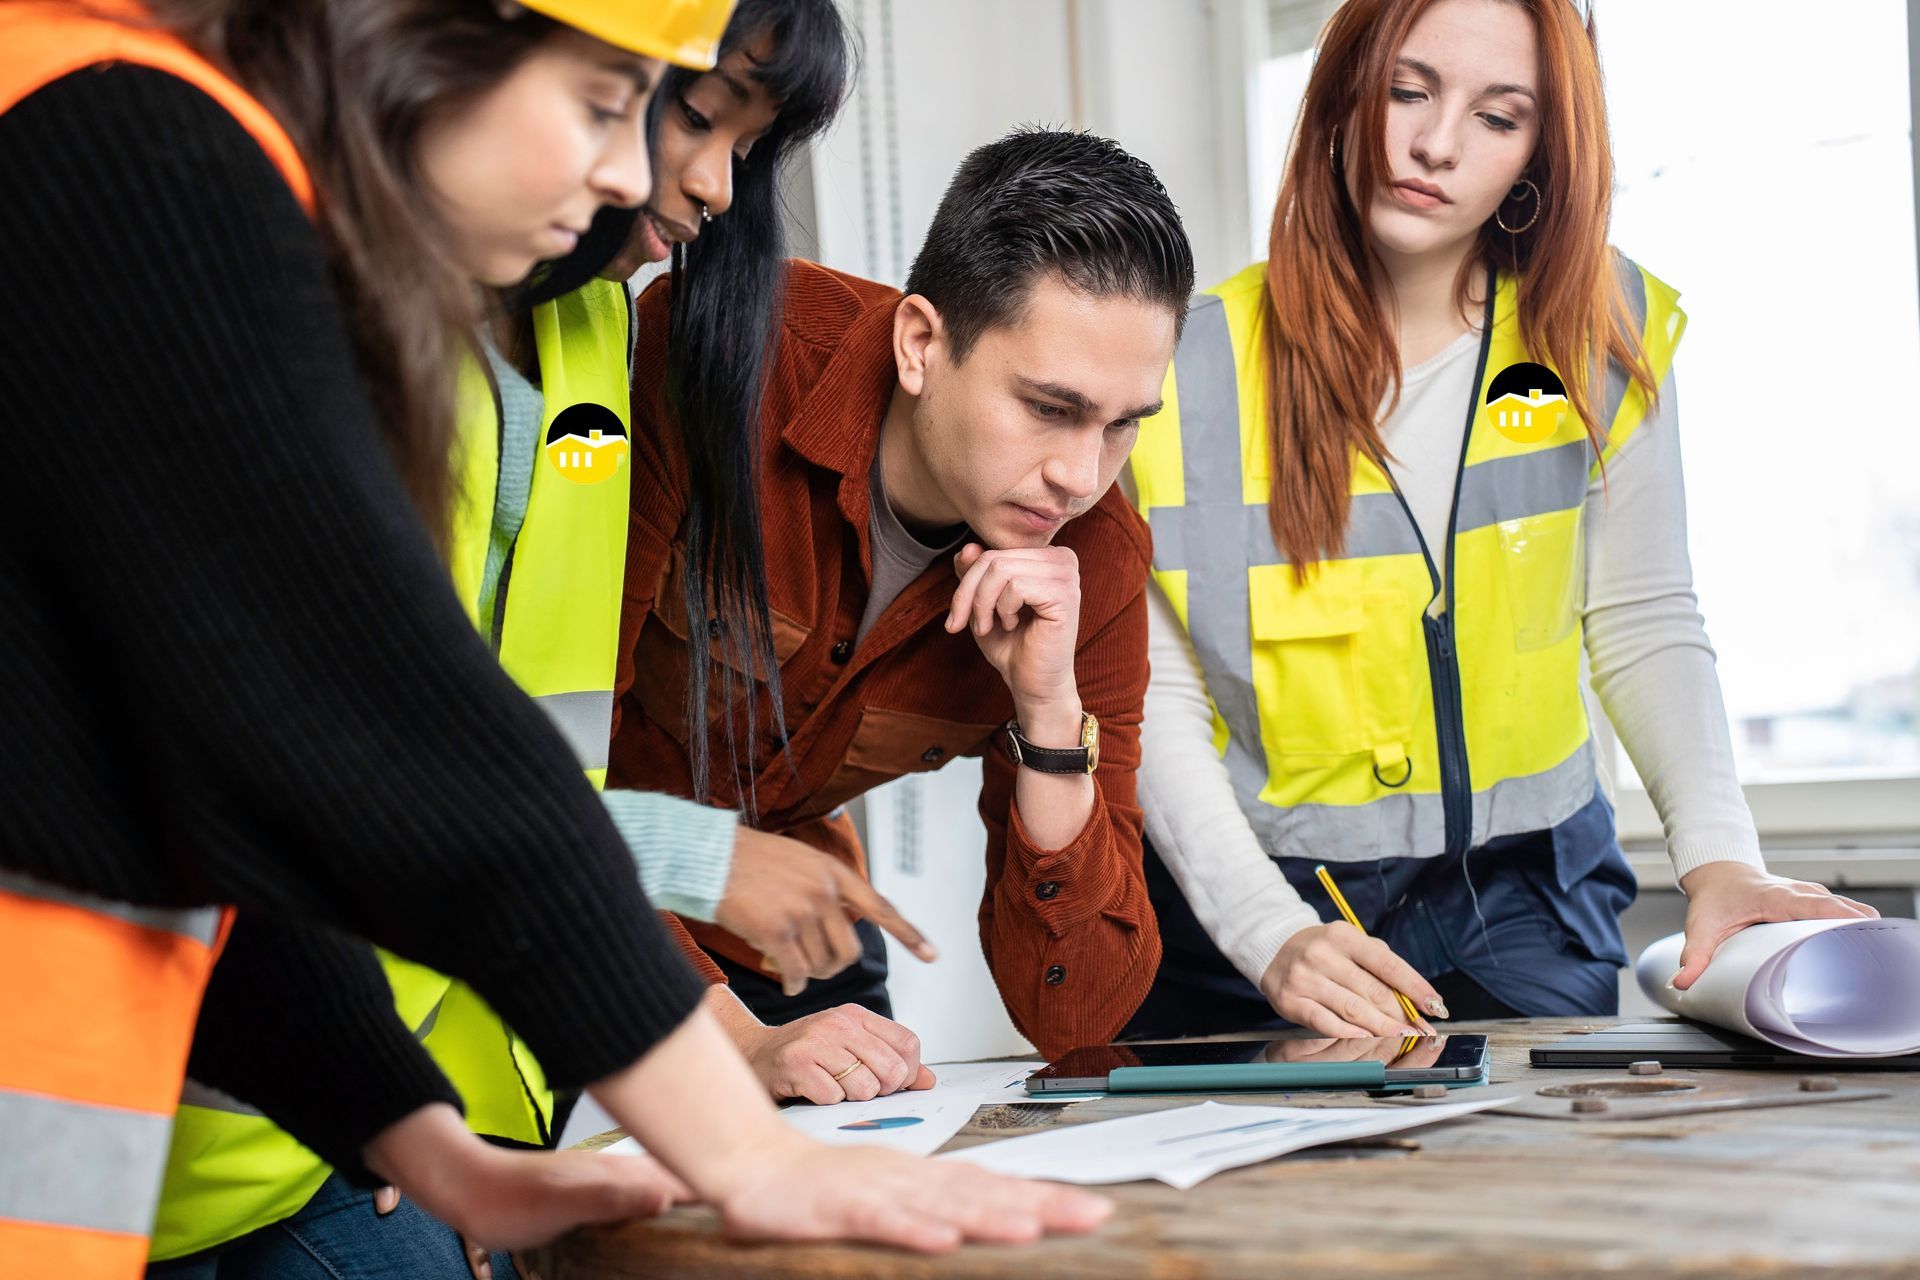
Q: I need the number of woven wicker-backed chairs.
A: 0